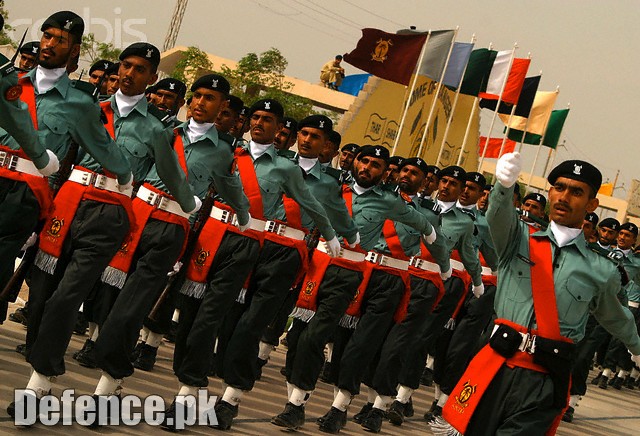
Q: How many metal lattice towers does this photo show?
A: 1